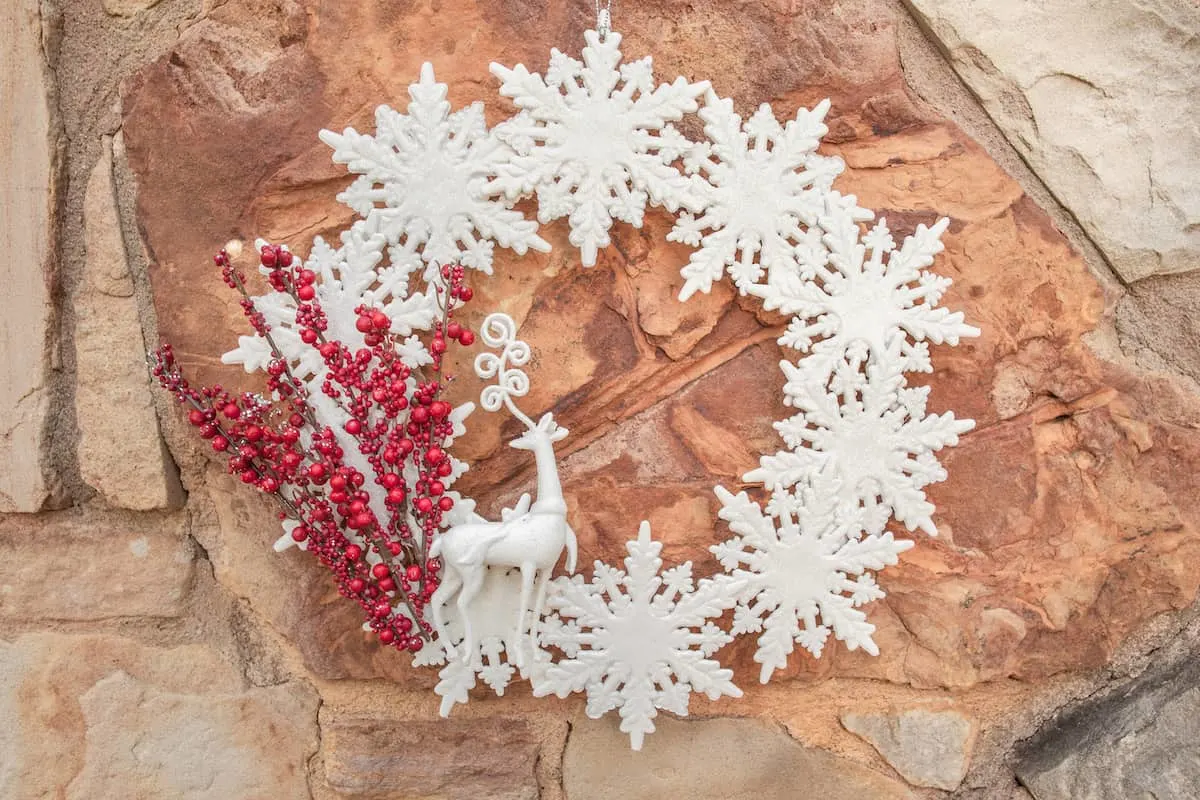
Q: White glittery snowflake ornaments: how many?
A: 10